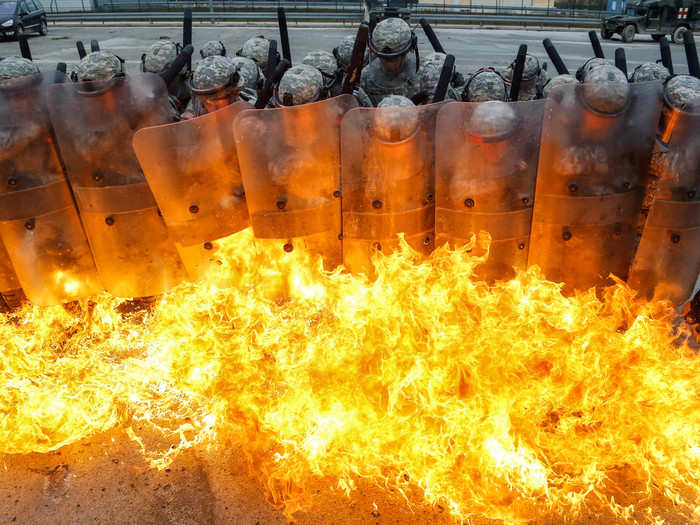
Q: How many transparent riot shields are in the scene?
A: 8